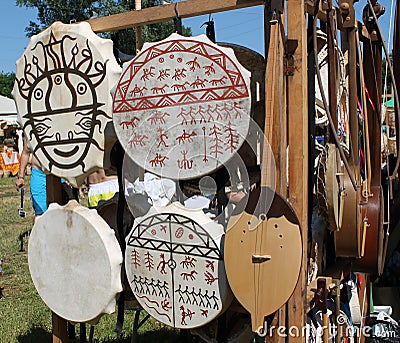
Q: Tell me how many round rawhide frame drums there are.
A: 4